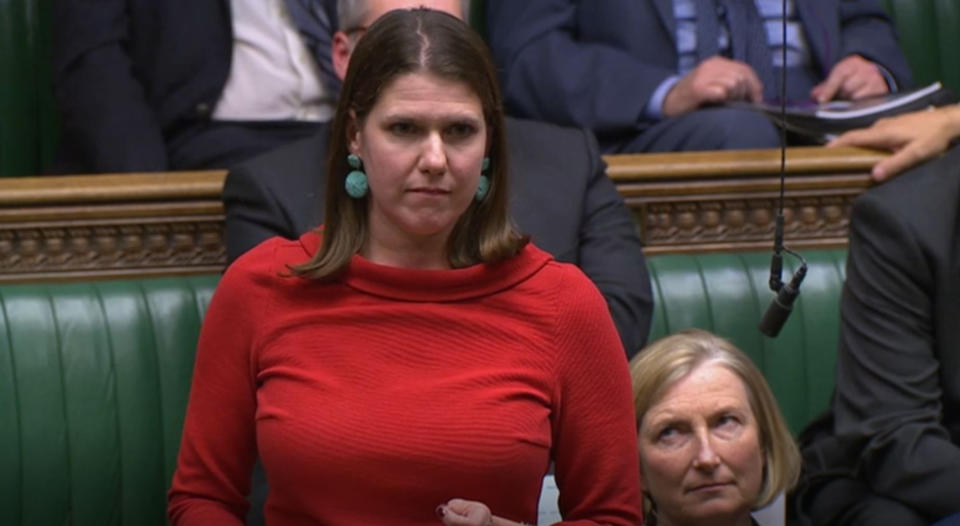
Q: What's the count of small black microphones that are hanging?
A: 1